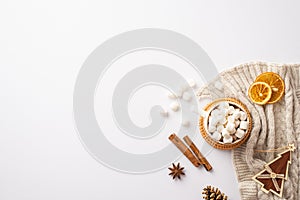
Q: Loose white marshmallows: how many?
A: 7